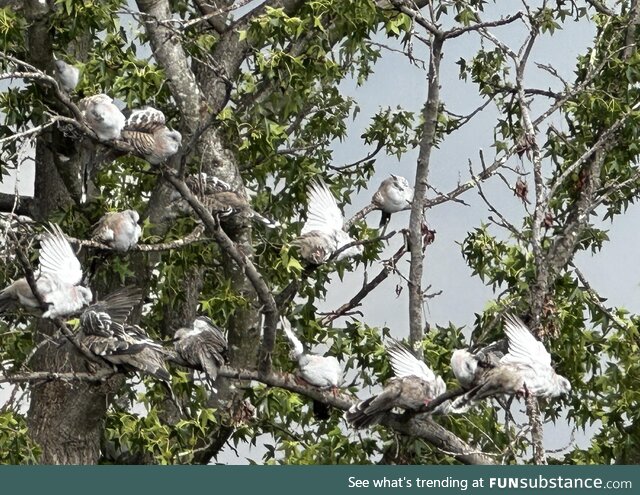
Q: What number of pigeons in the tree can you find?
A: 14